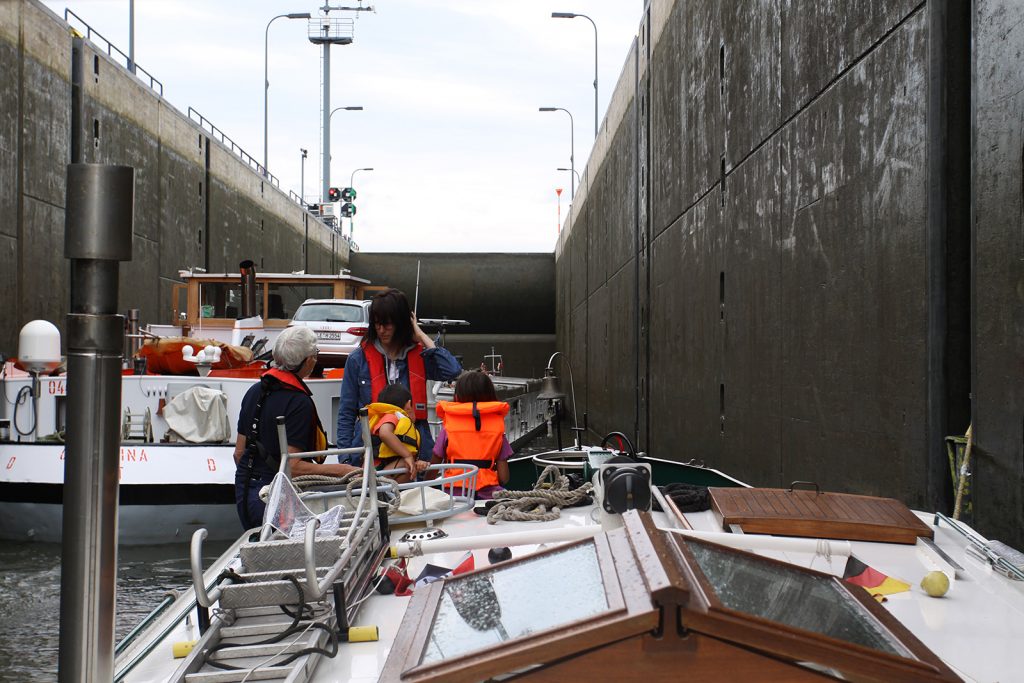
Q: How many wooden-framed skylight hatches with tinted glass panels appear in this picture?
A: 2